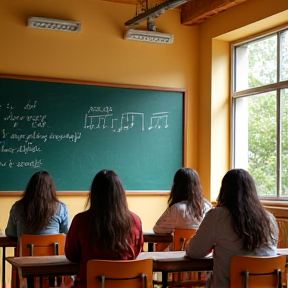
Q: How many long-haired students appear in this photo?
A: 4